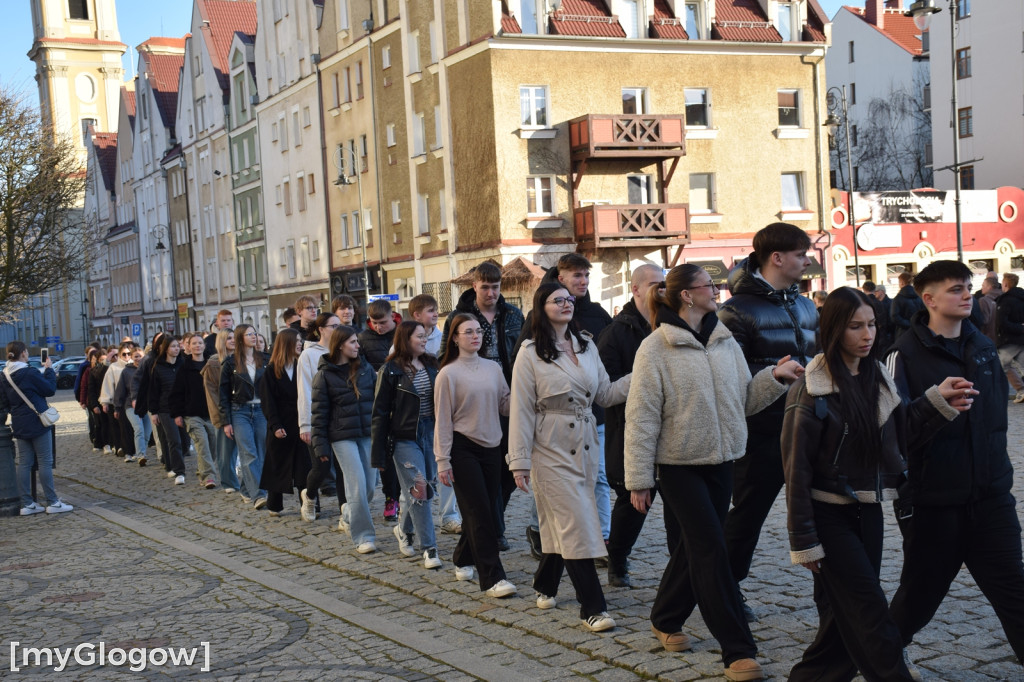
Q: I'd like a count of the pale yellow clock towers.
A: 1